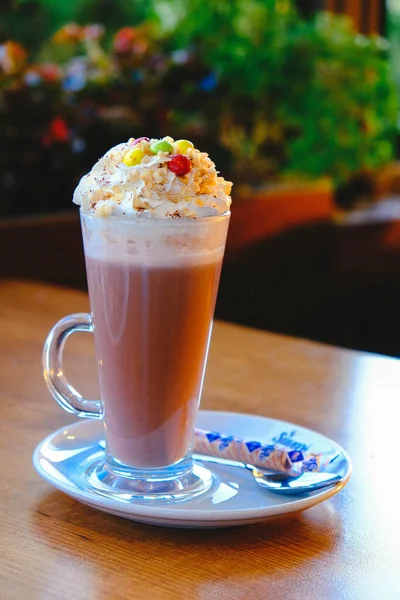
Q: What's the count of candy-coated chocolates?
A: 5